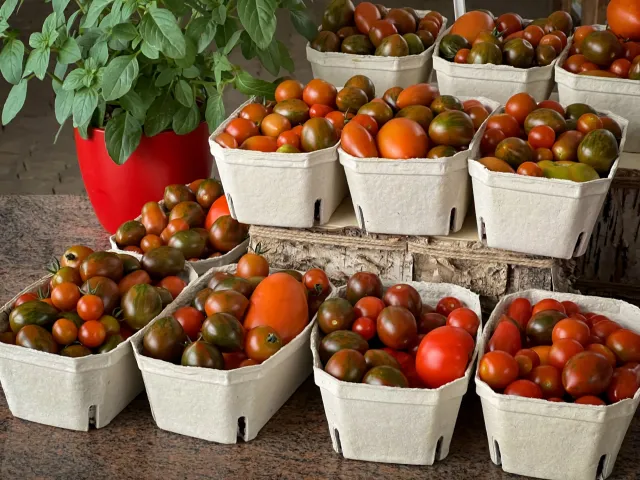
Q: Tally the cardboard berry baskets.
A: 11